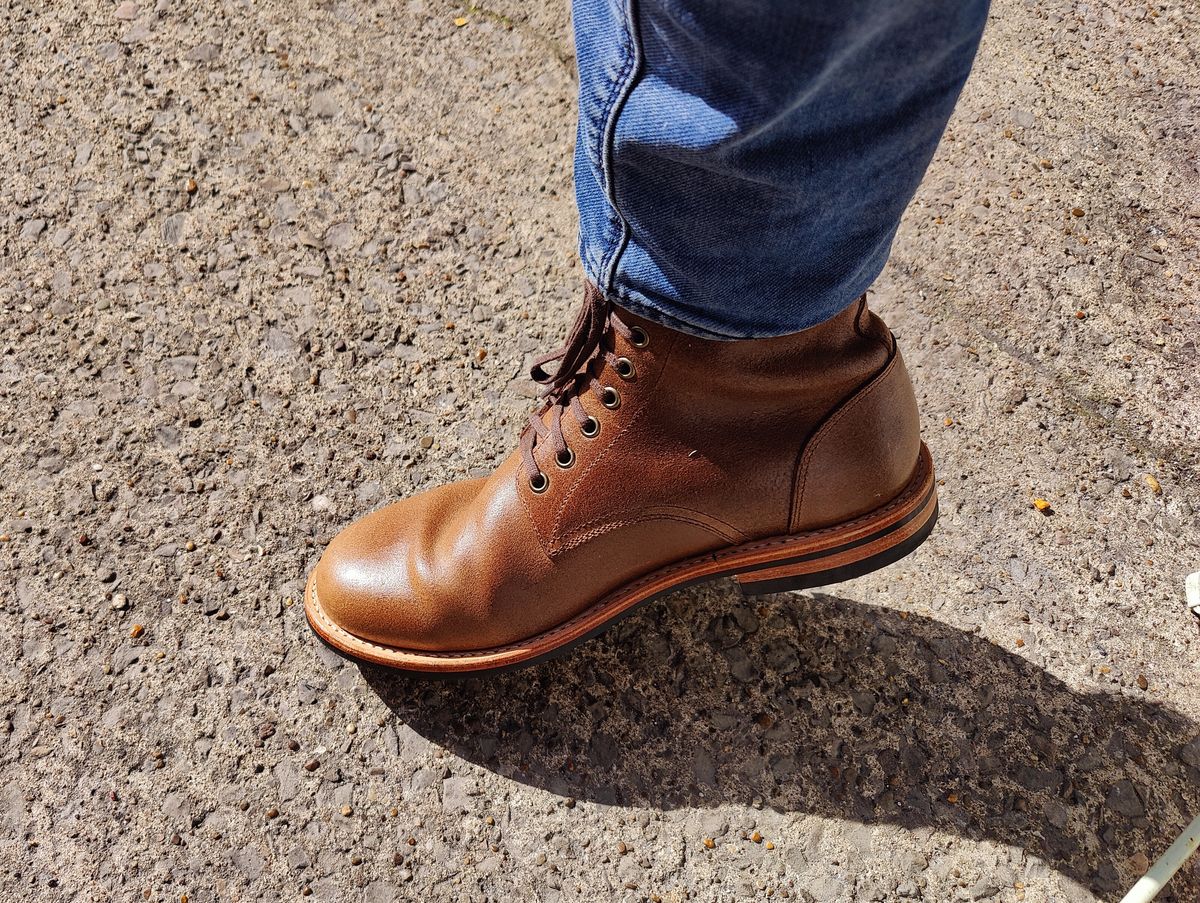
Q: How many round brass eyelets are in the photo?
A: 6